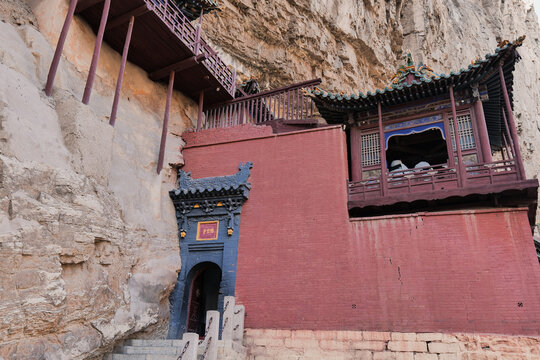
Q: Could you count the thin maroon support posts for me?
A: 5